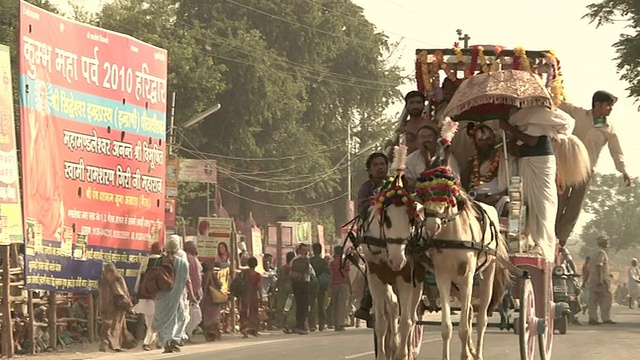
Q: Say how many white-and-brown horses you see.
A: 2